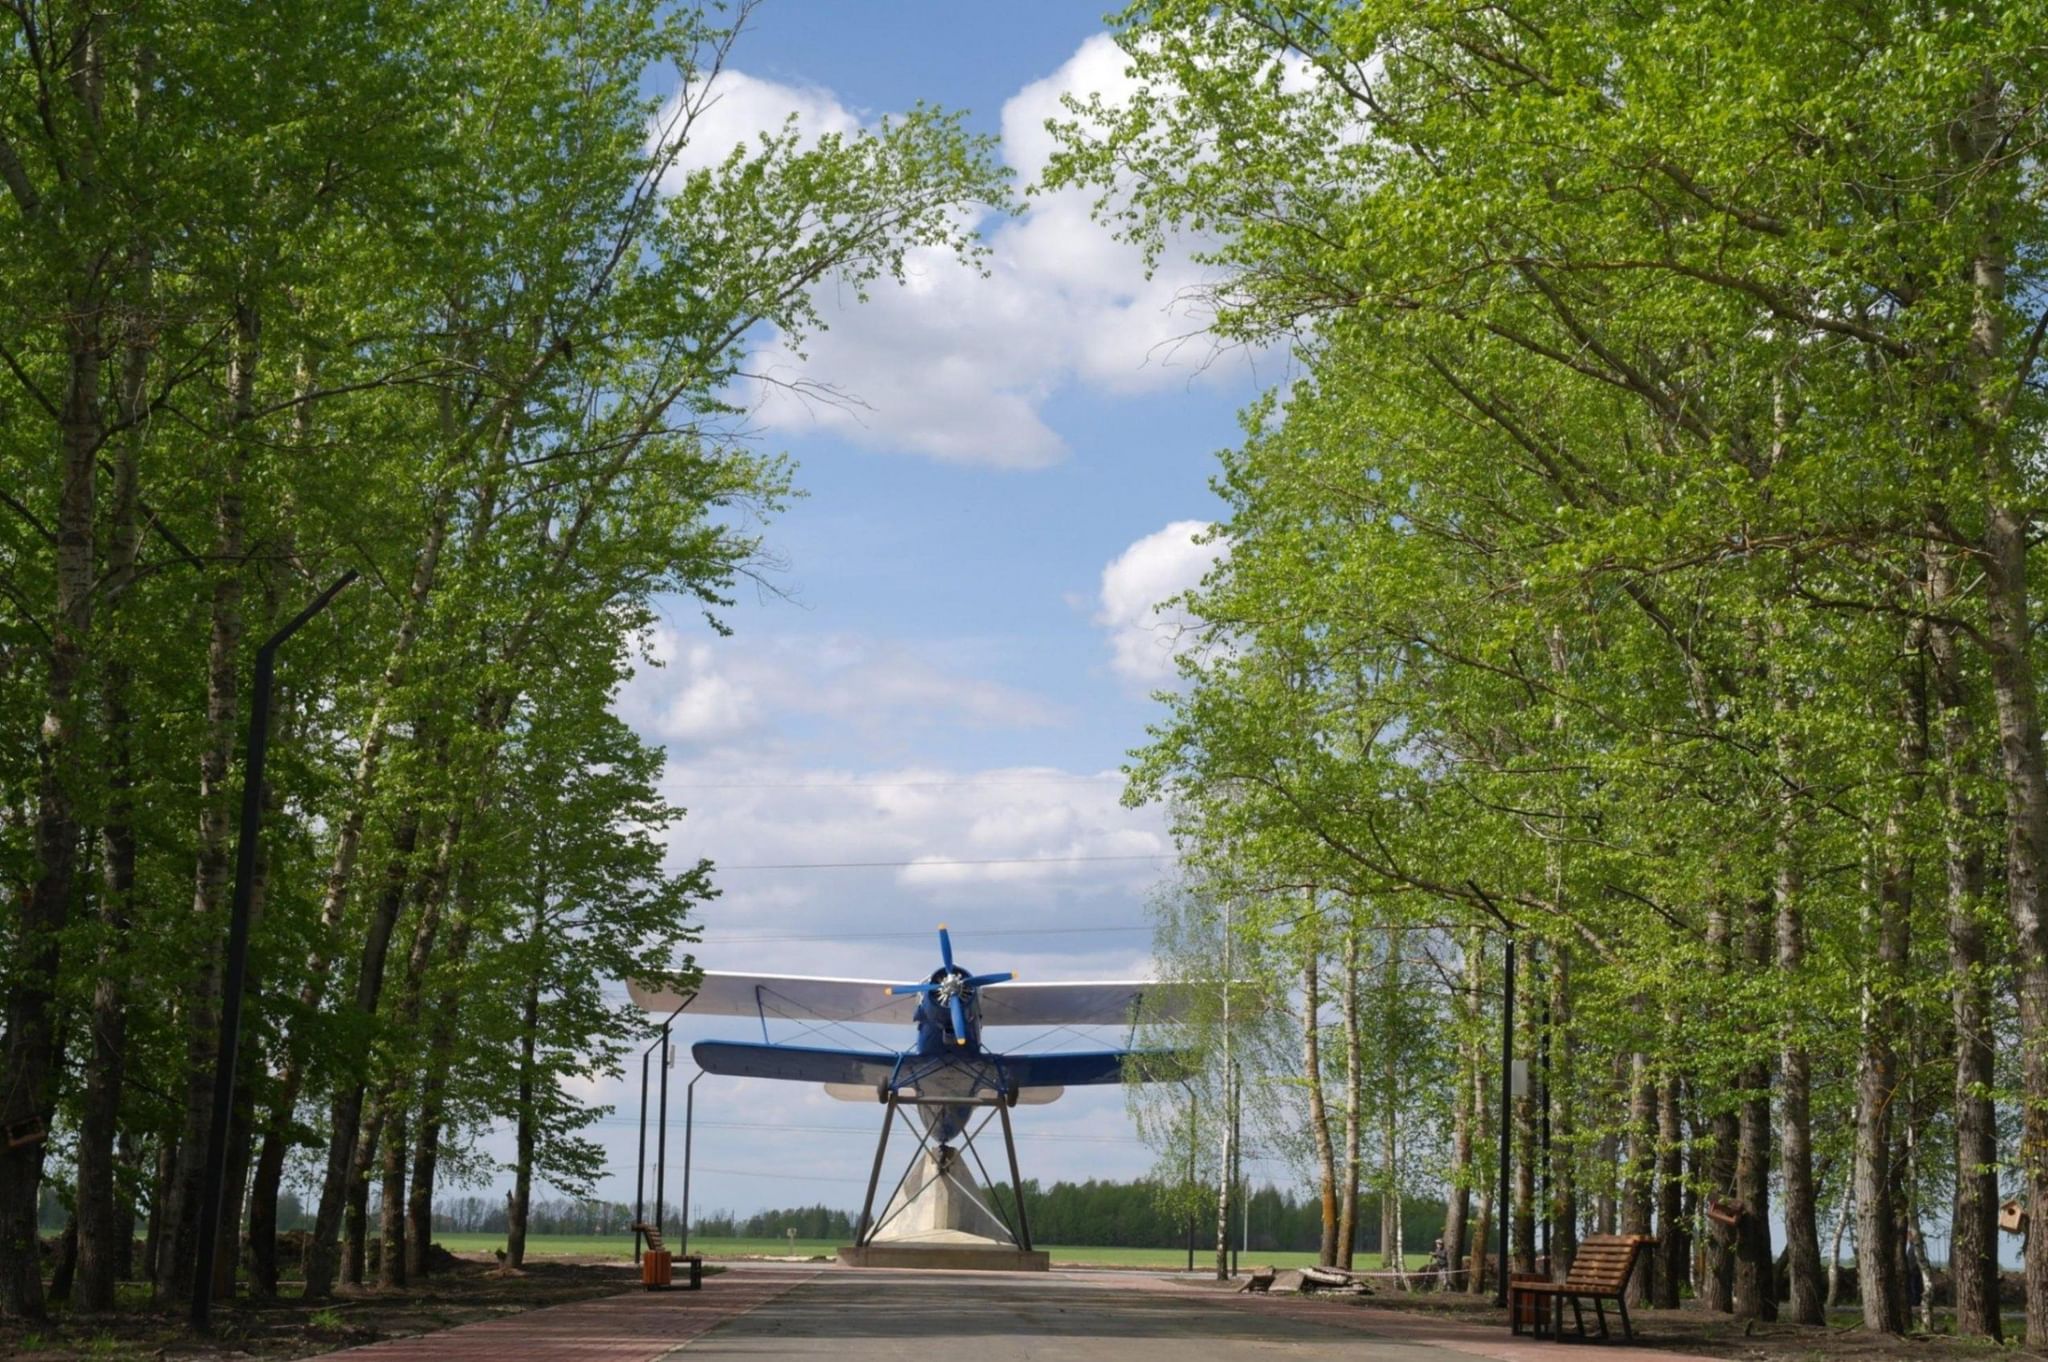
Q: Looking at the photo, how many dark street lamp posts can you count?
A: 8